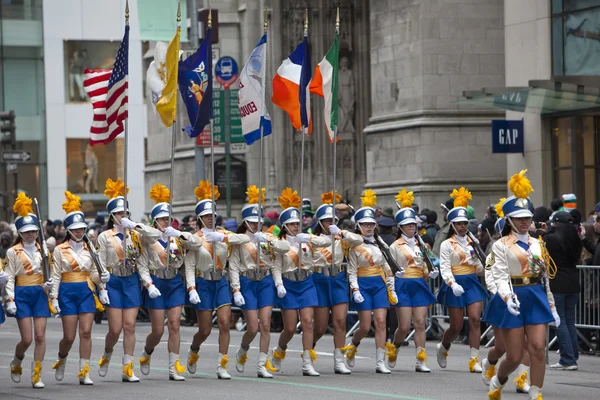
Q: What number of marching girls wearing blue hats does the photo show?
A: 13